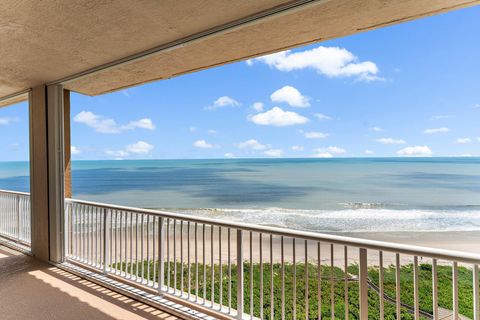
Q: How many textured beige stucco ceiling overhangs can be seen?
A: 1